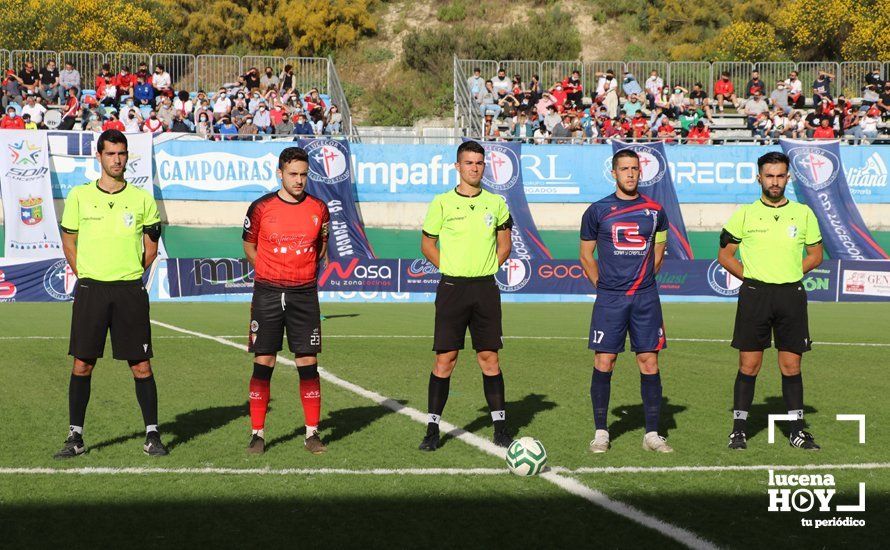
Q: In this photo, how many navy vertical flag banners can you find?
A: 4